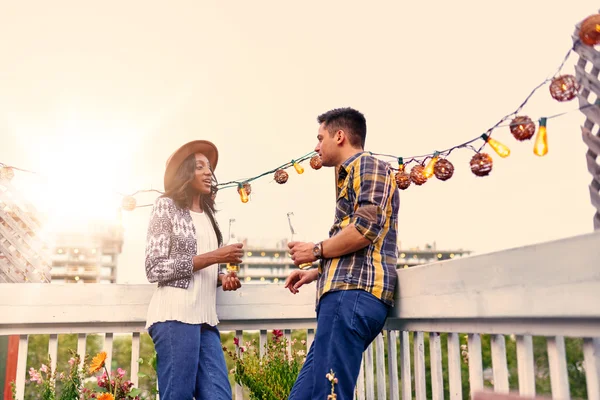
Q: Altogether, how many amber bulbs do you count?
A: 6